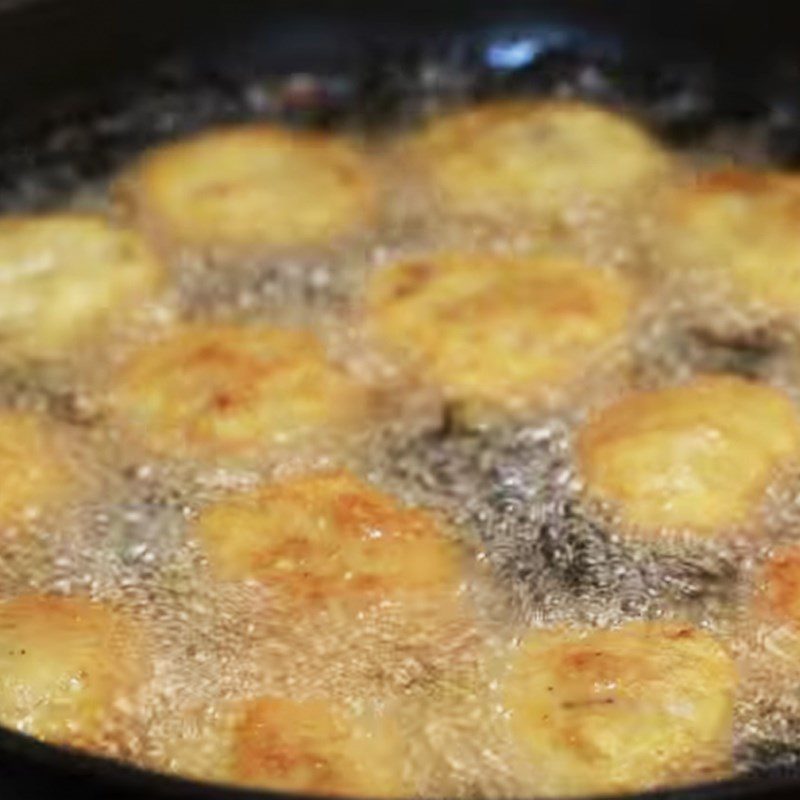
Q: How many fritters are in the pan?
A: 13